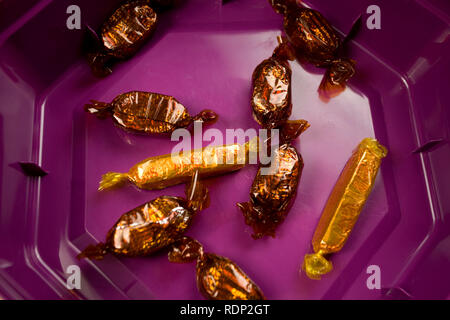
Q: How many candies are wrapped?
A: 9